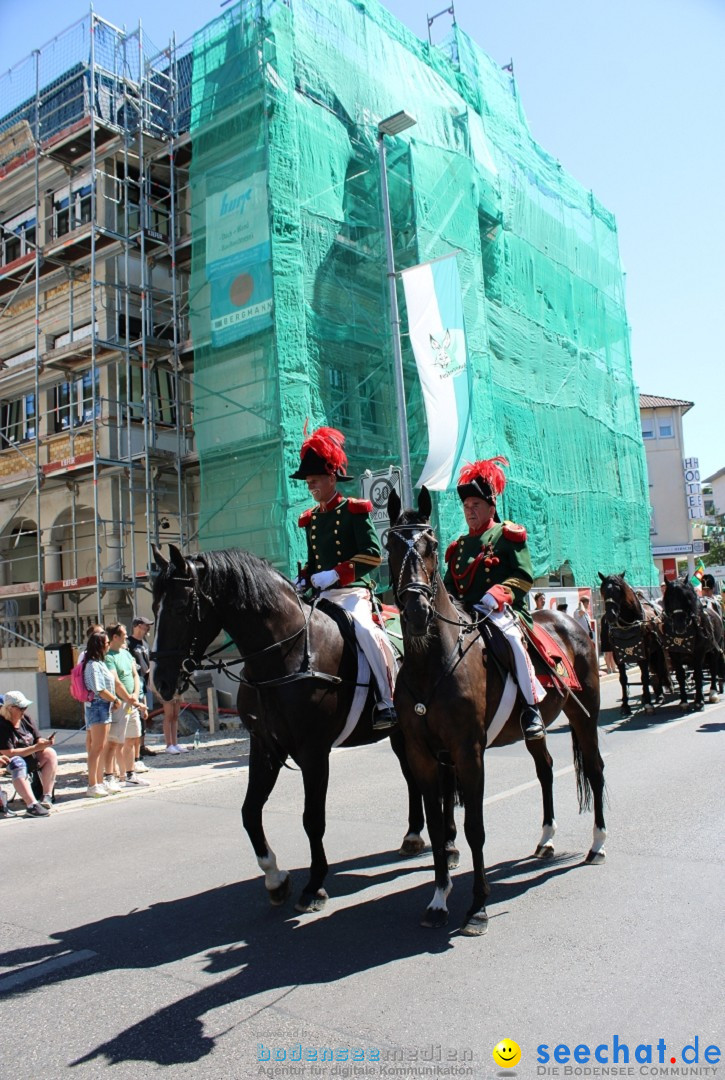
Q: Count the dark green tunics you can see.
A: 2